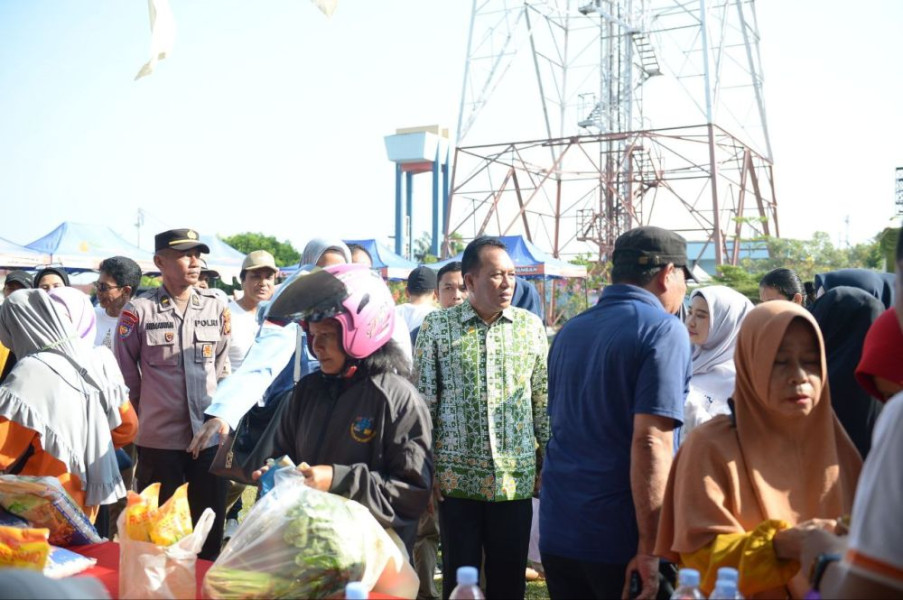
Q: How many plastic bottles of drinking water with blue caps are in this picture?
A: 5